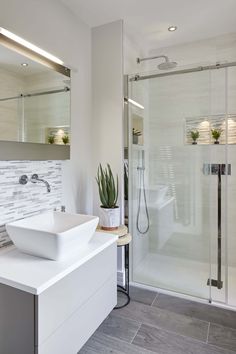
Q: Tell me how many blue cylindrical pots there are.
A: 0